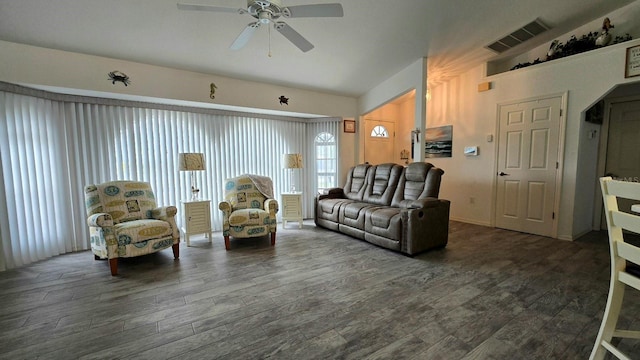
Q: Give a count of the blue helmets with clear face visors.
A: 0